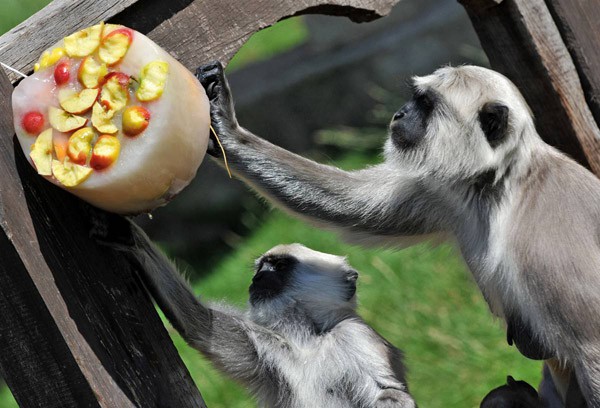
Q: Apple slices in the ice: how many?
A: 13